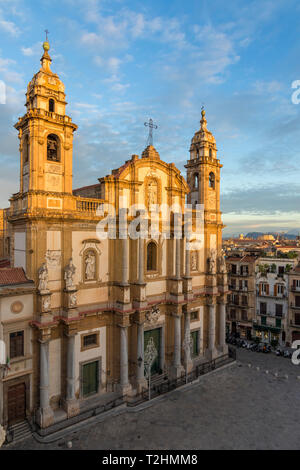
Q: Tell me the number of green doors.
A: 3